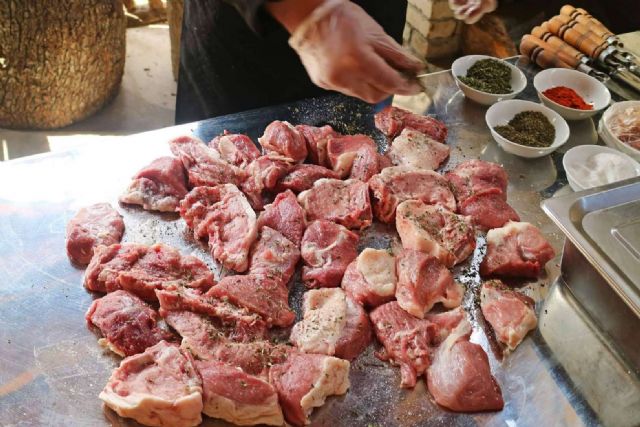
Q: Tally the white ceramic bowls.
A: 5